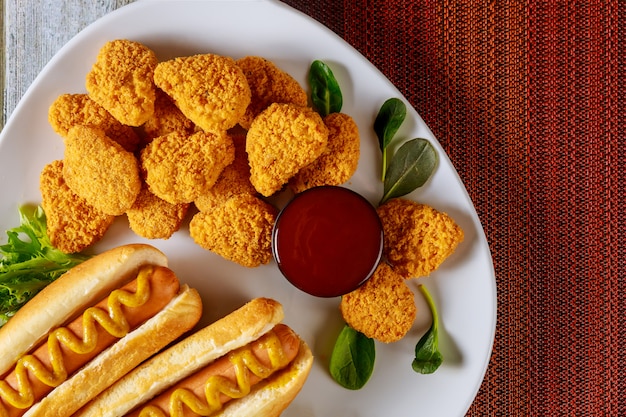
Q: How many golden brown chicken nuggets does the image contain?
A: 15